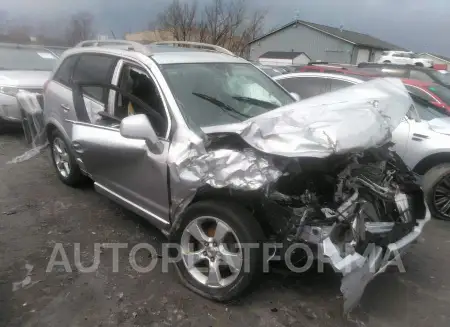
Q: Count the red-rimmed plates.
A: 0